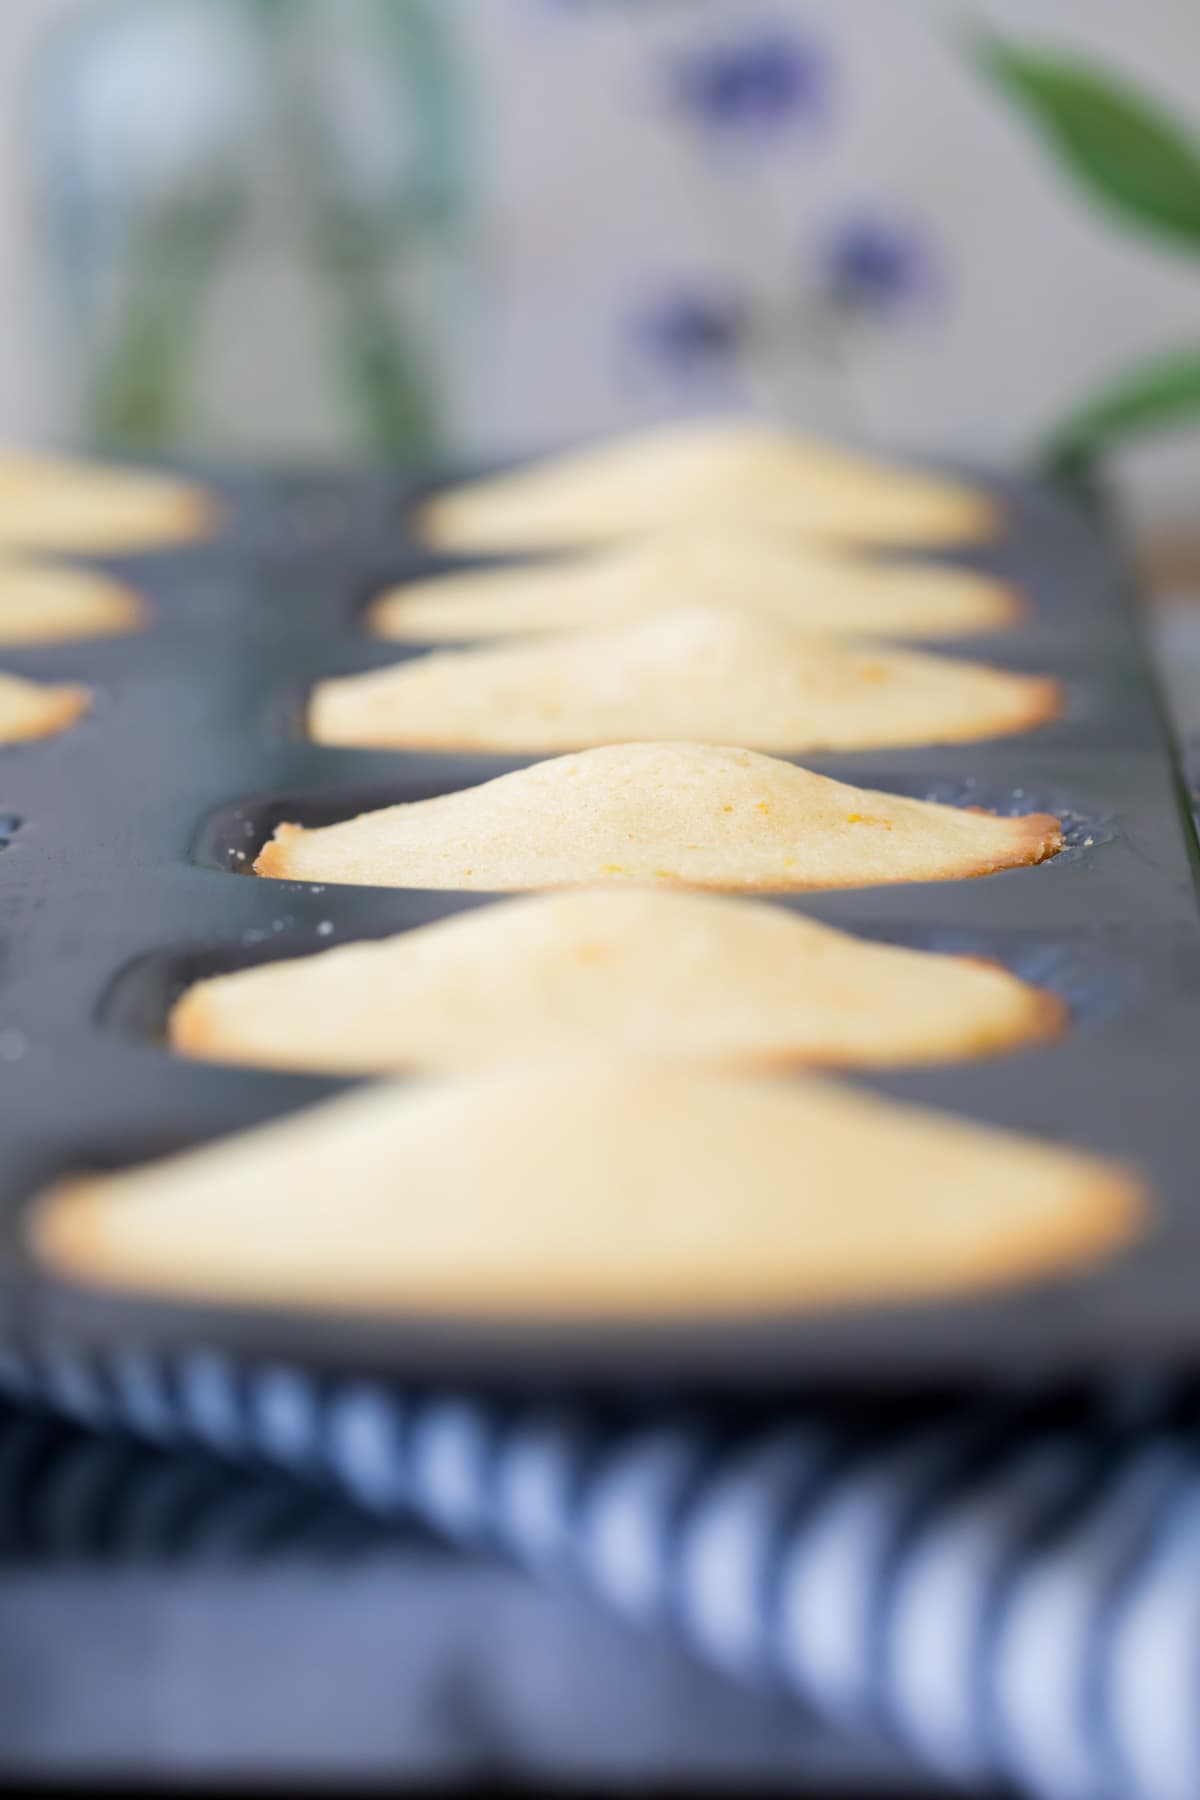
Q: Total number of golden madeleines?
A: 9